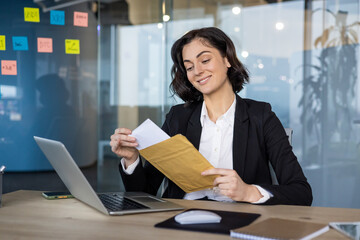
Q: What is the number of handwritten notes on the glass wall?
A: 8